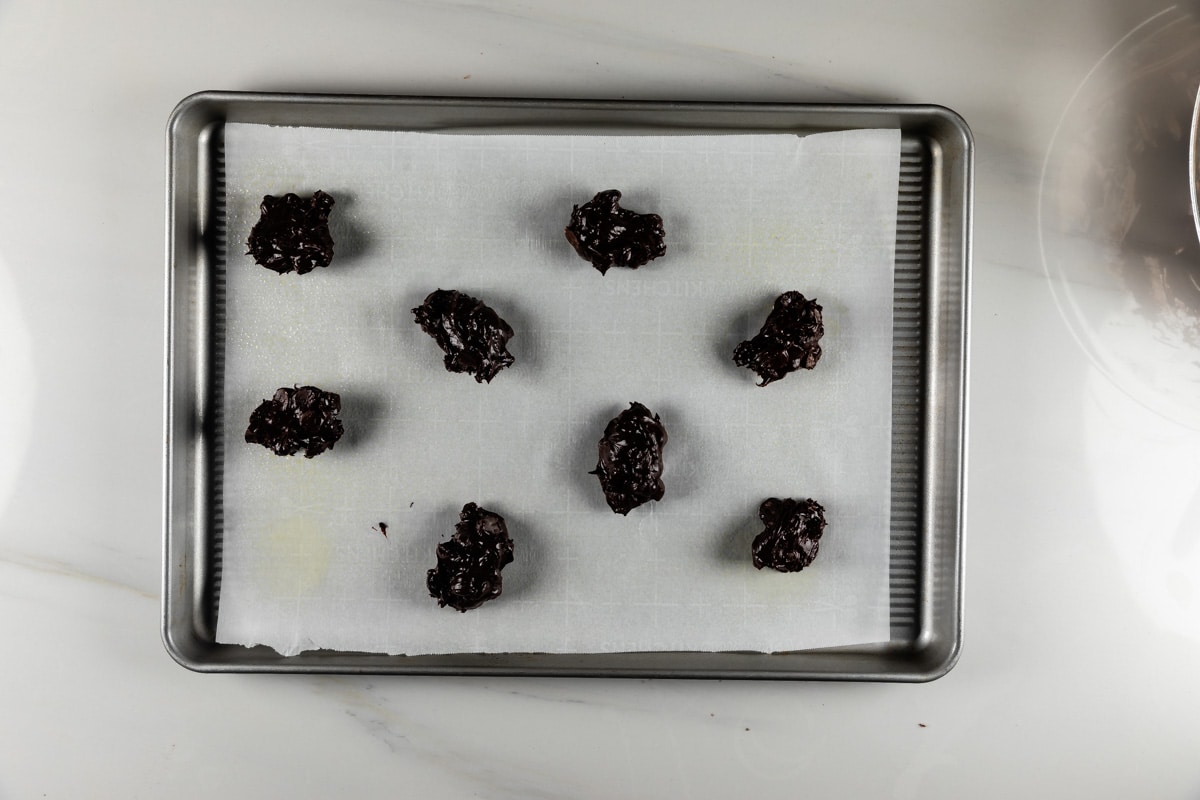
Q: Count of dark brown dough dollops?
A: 8